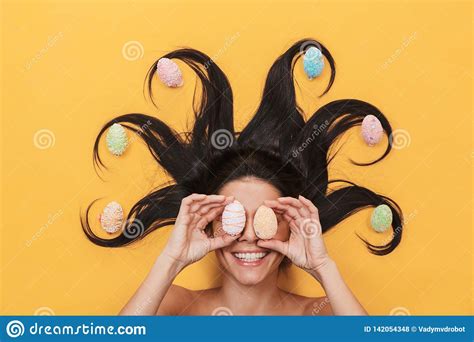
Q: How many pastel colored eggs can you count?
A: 8